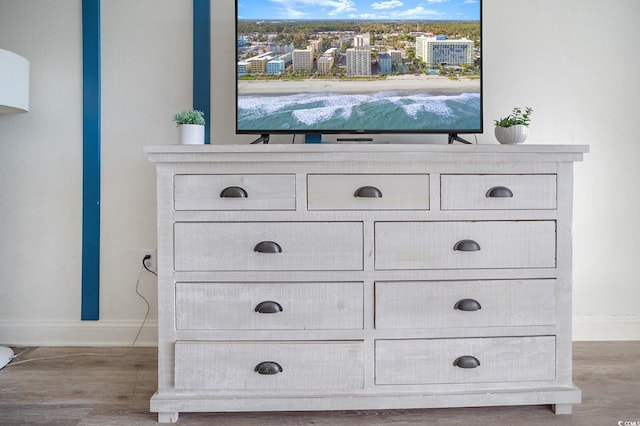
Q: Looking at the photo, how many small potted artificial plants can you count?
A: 2